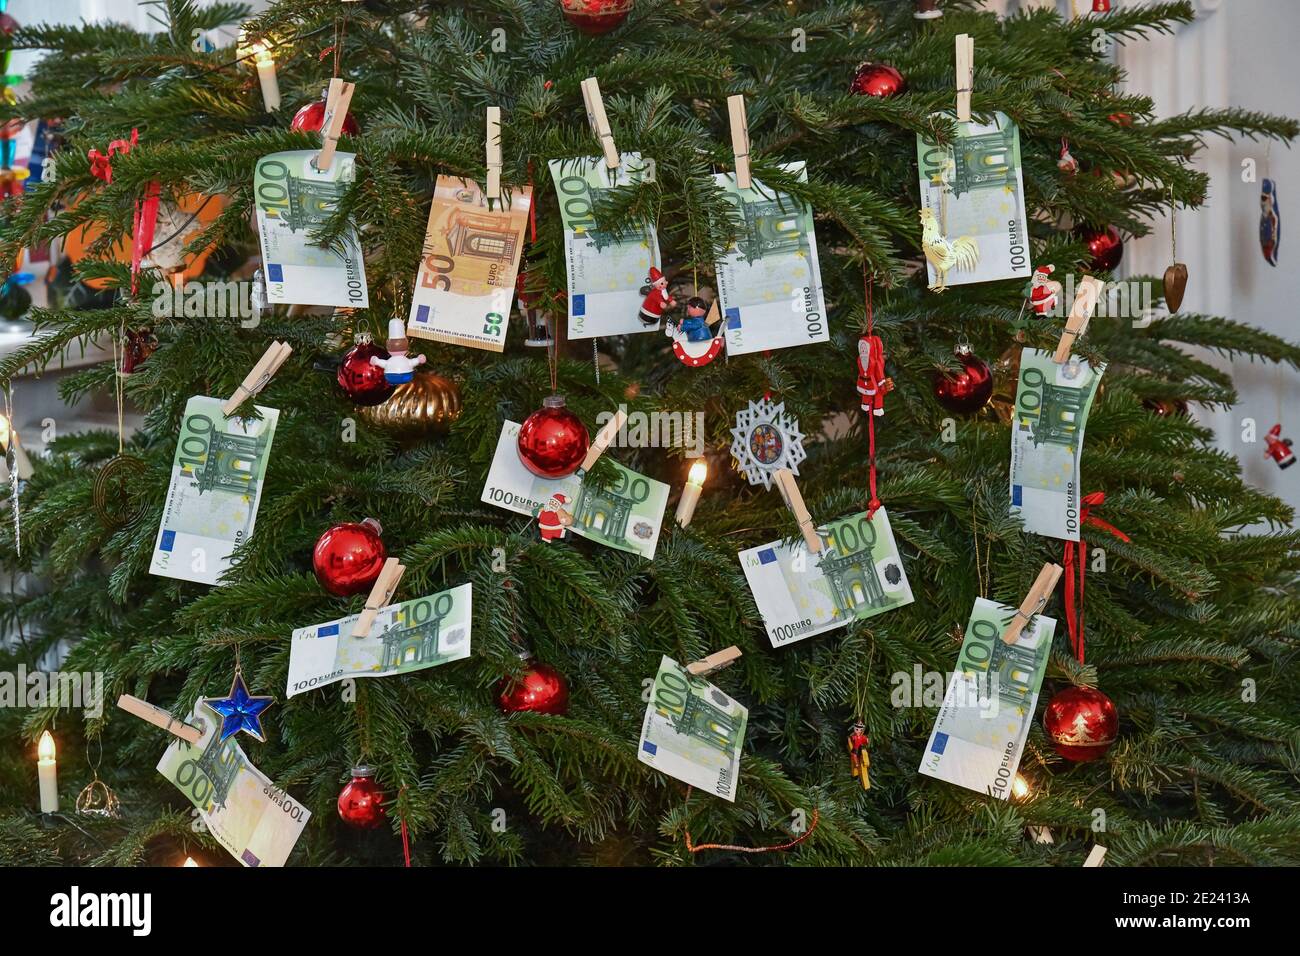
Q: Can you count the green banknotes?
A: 12